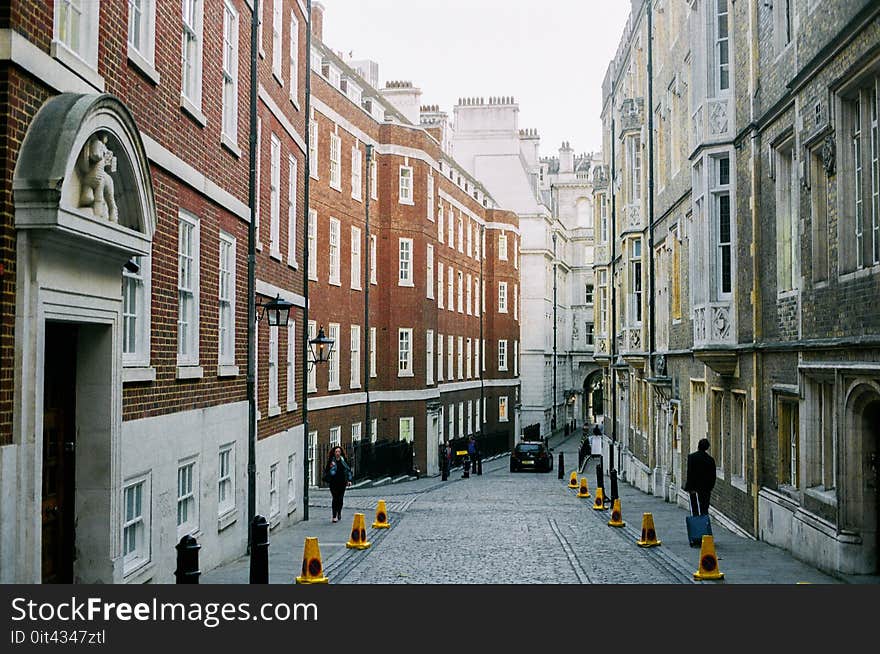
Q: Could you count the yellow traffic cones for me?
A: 9